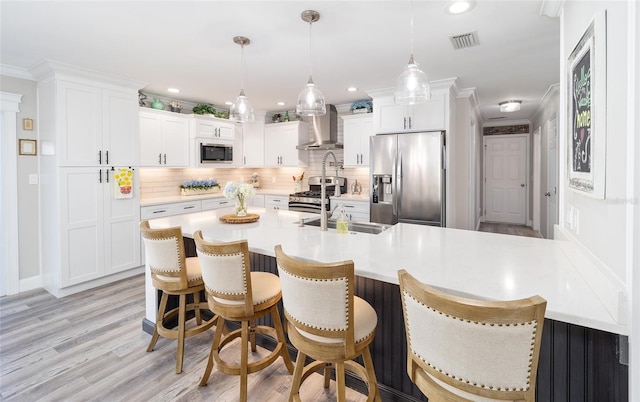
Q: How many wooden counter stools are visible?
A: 4